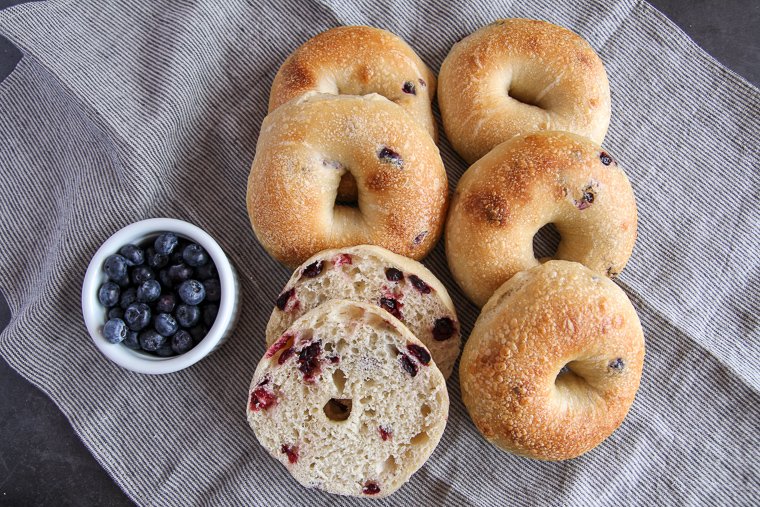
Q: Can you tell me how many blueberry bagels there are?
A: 6